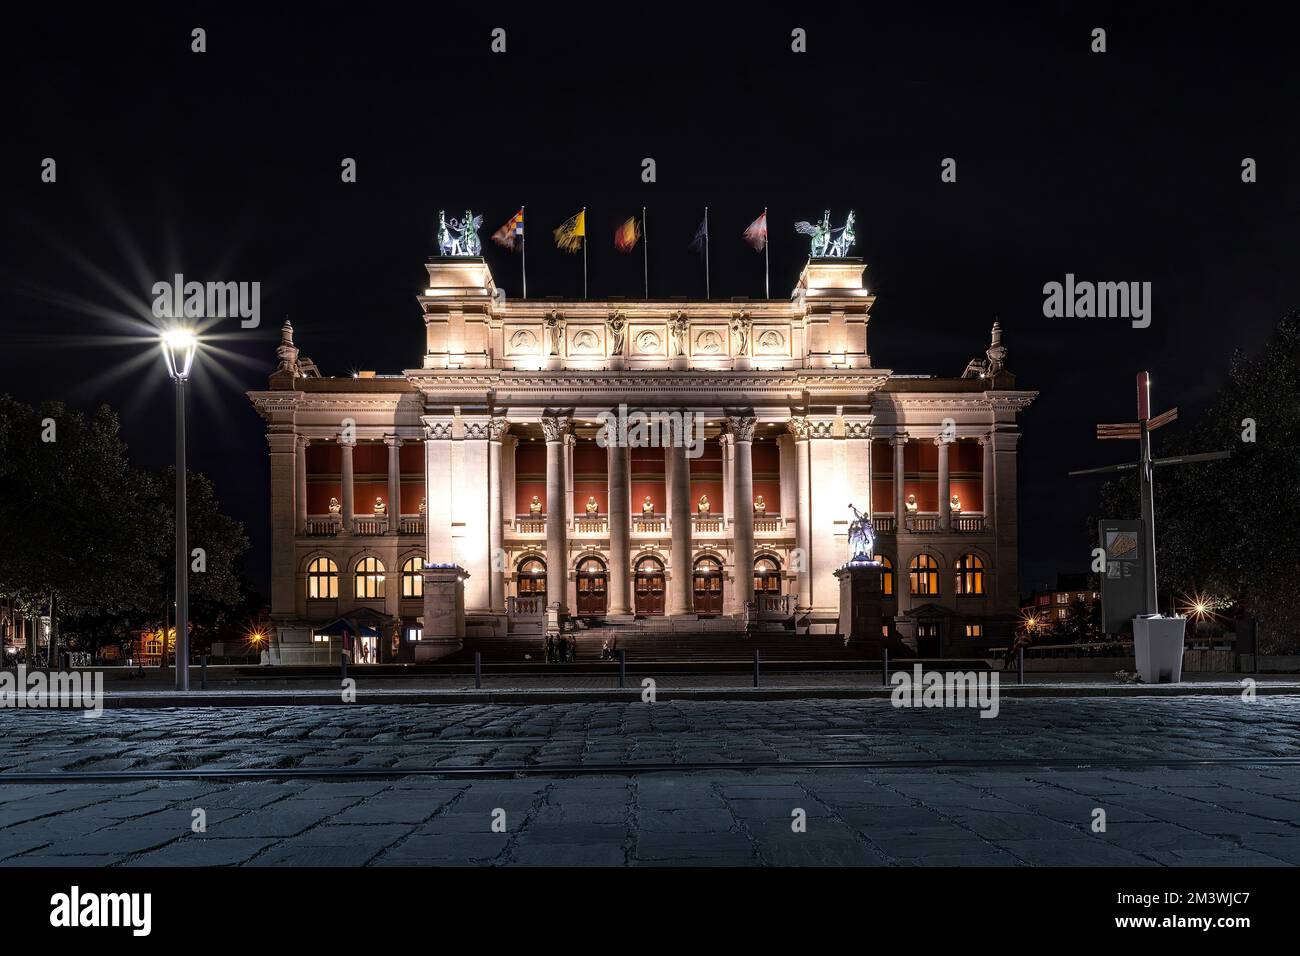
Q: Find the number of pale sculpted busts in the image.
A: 10